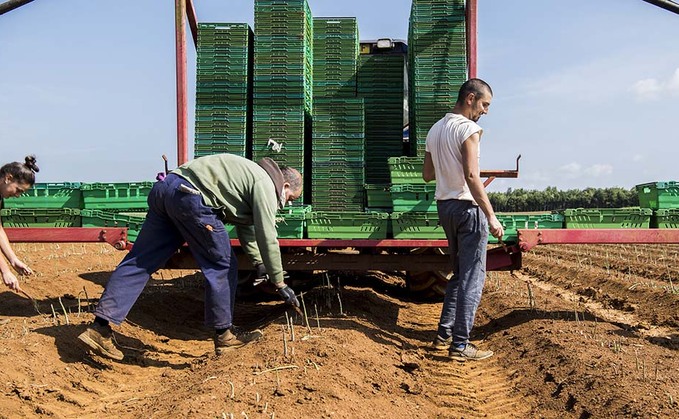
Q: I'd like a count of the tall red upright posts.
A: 2